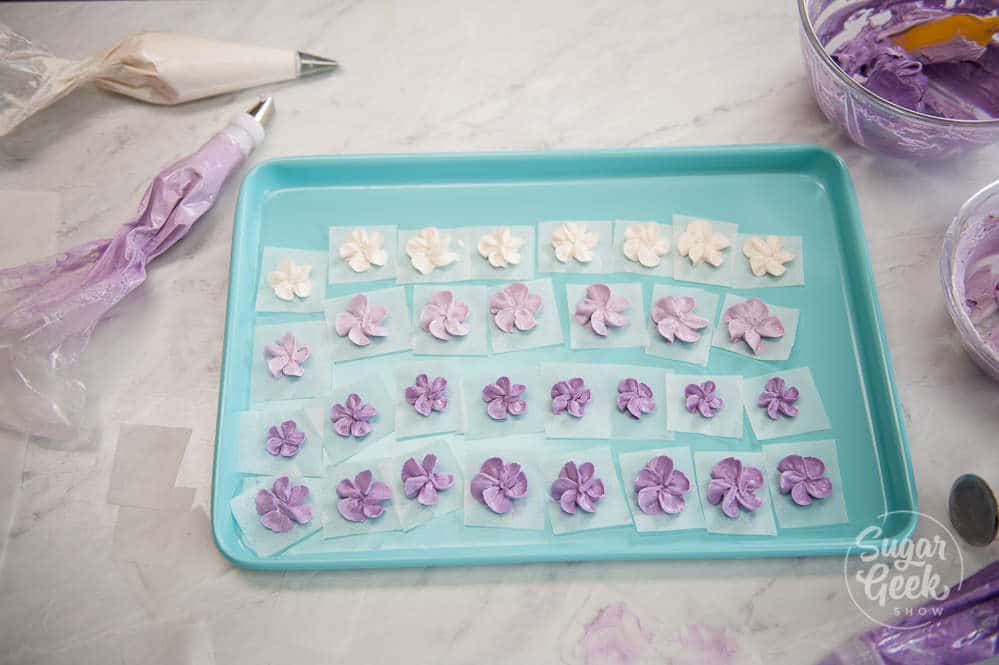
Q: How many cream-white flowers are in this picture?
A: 8